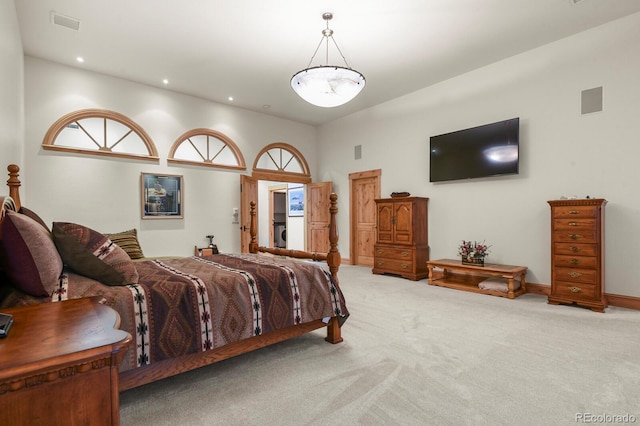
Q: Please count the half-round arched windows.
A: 3